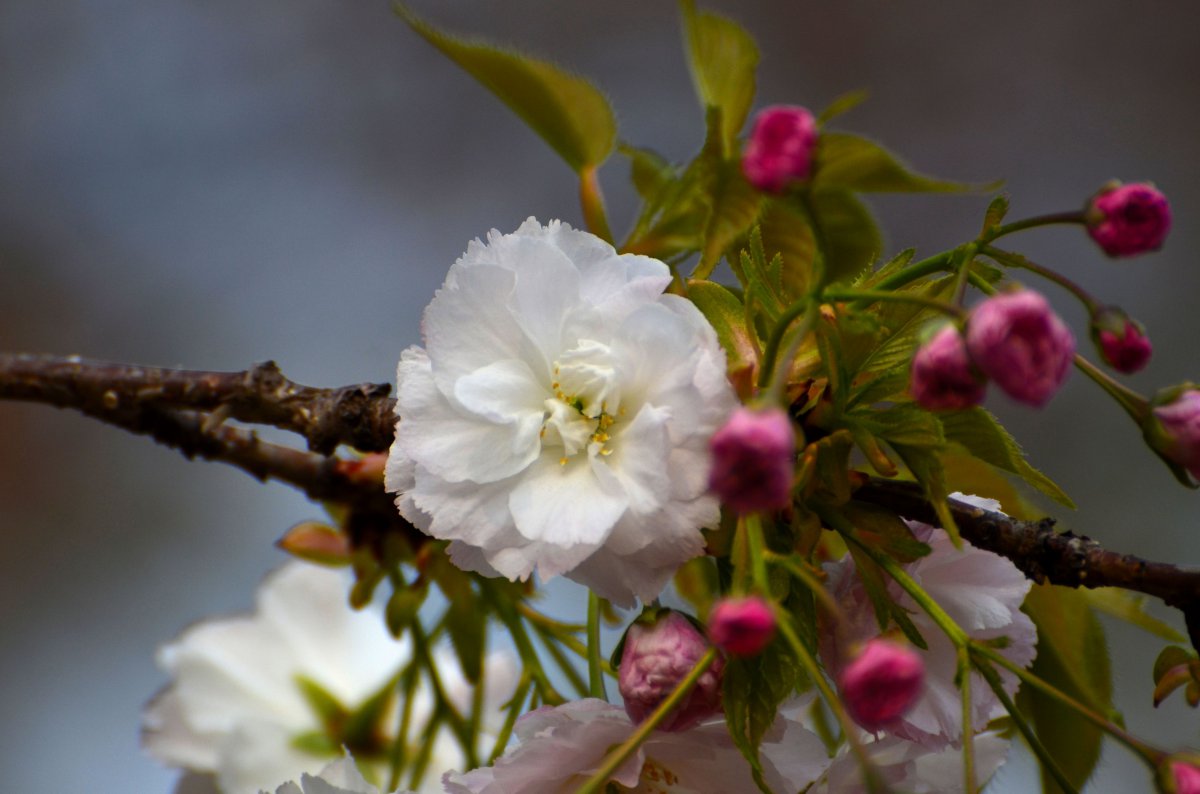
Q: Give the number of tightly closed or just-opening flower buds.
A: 11